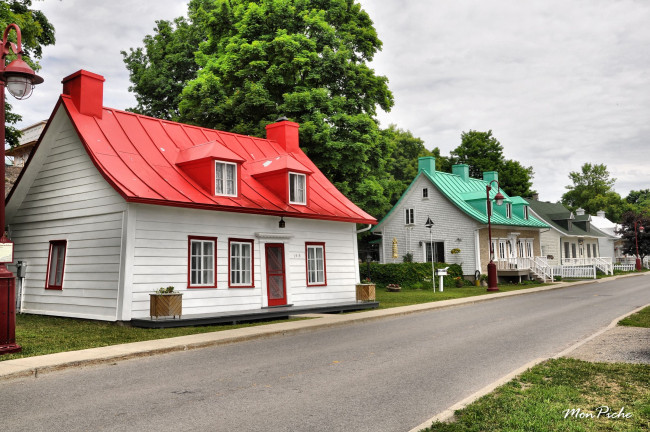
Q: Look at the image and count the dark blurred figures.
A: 0